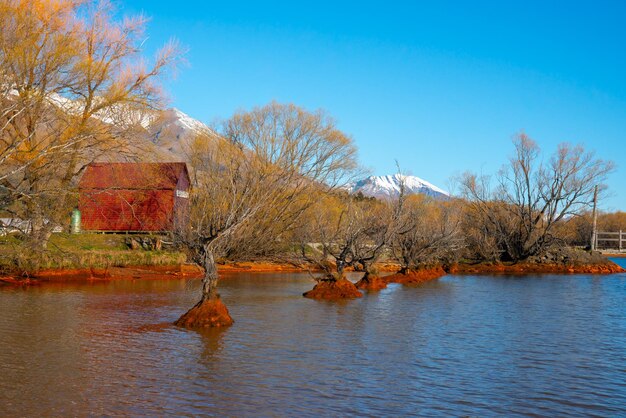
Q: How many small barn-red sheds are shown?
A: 1